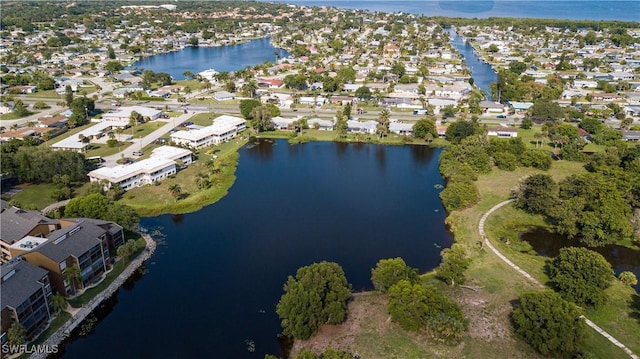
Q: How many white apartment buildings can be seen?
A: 2